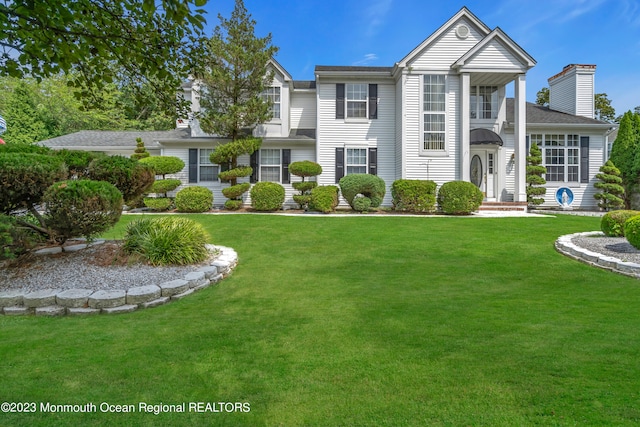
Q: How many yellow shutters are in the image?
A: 0